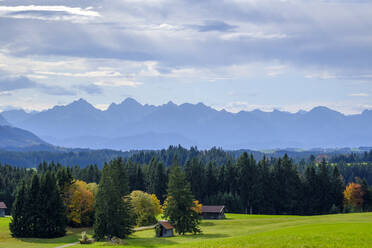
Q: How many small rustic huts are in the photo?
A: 3